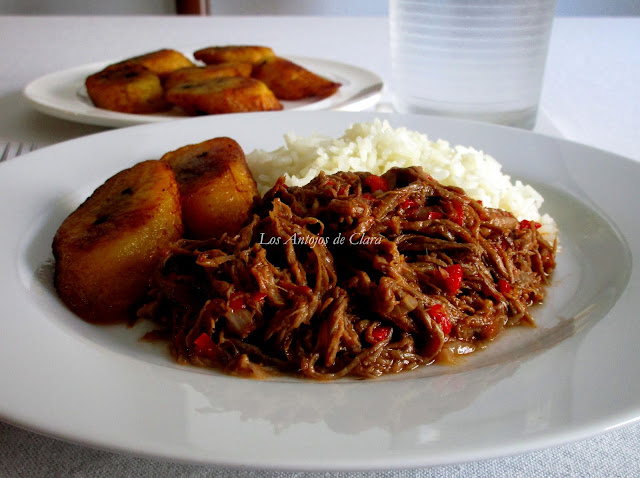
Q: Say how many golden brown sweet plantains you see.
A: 8